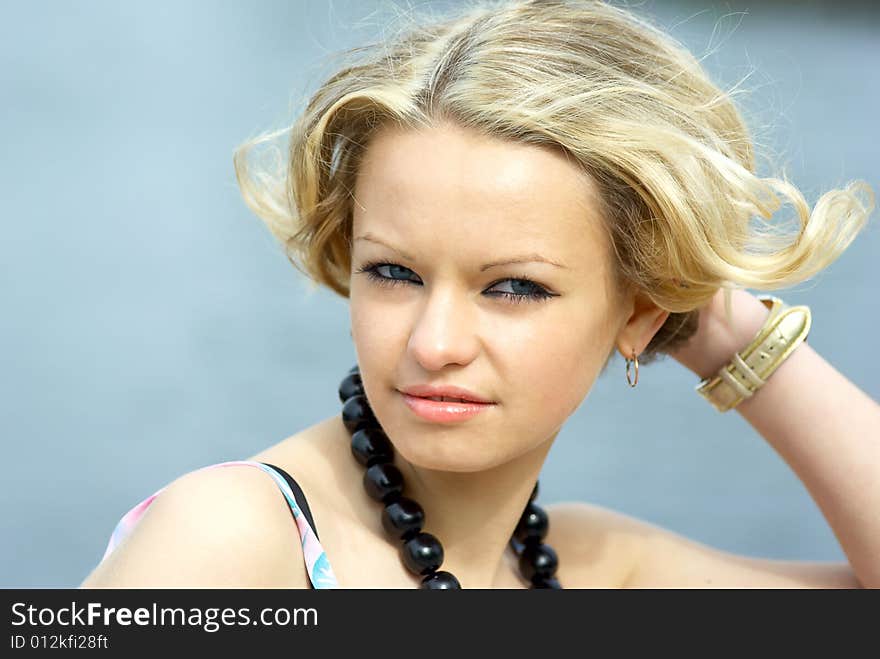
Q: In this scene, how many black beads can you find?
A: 12